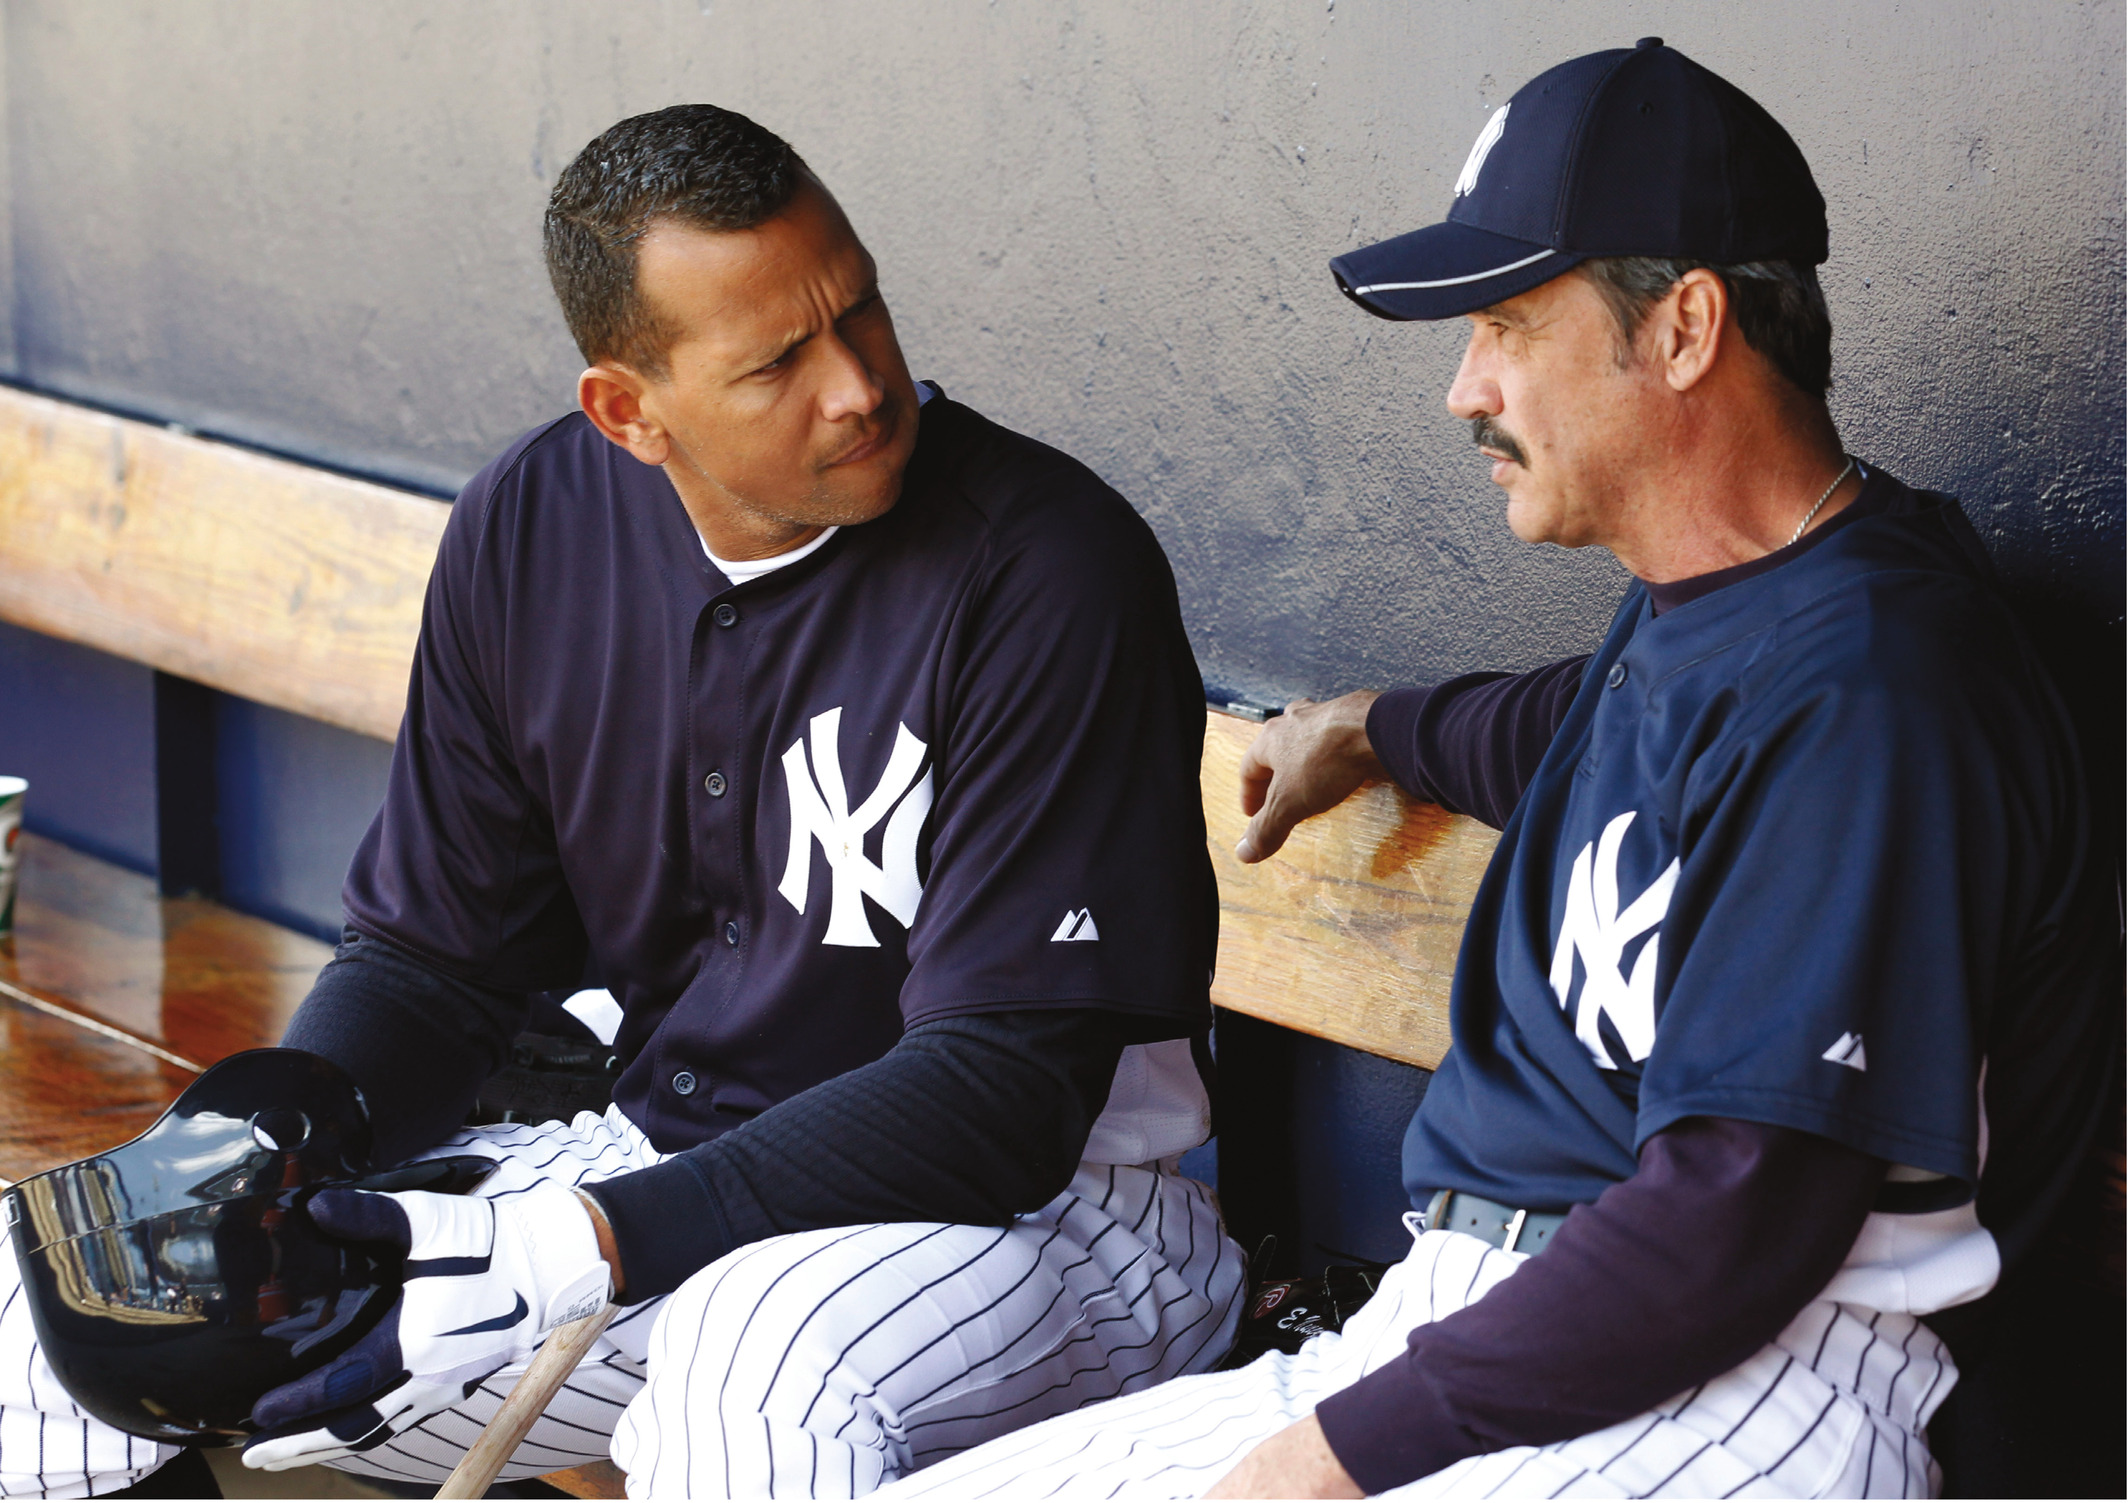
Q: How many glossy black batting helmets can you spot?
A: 1